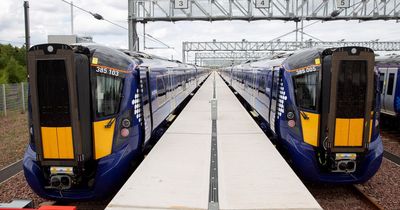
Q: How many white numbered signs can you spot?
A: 3